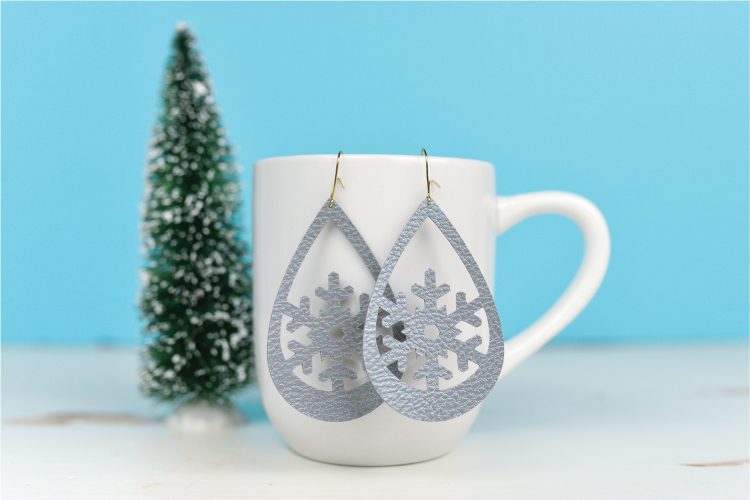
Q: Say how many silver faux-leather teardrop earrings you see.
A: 2